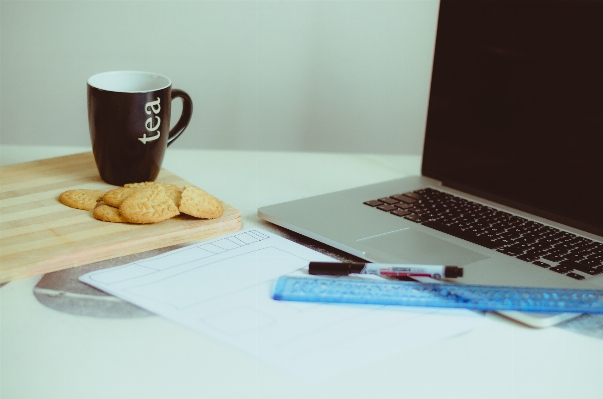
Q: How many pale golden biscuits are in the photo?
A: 6